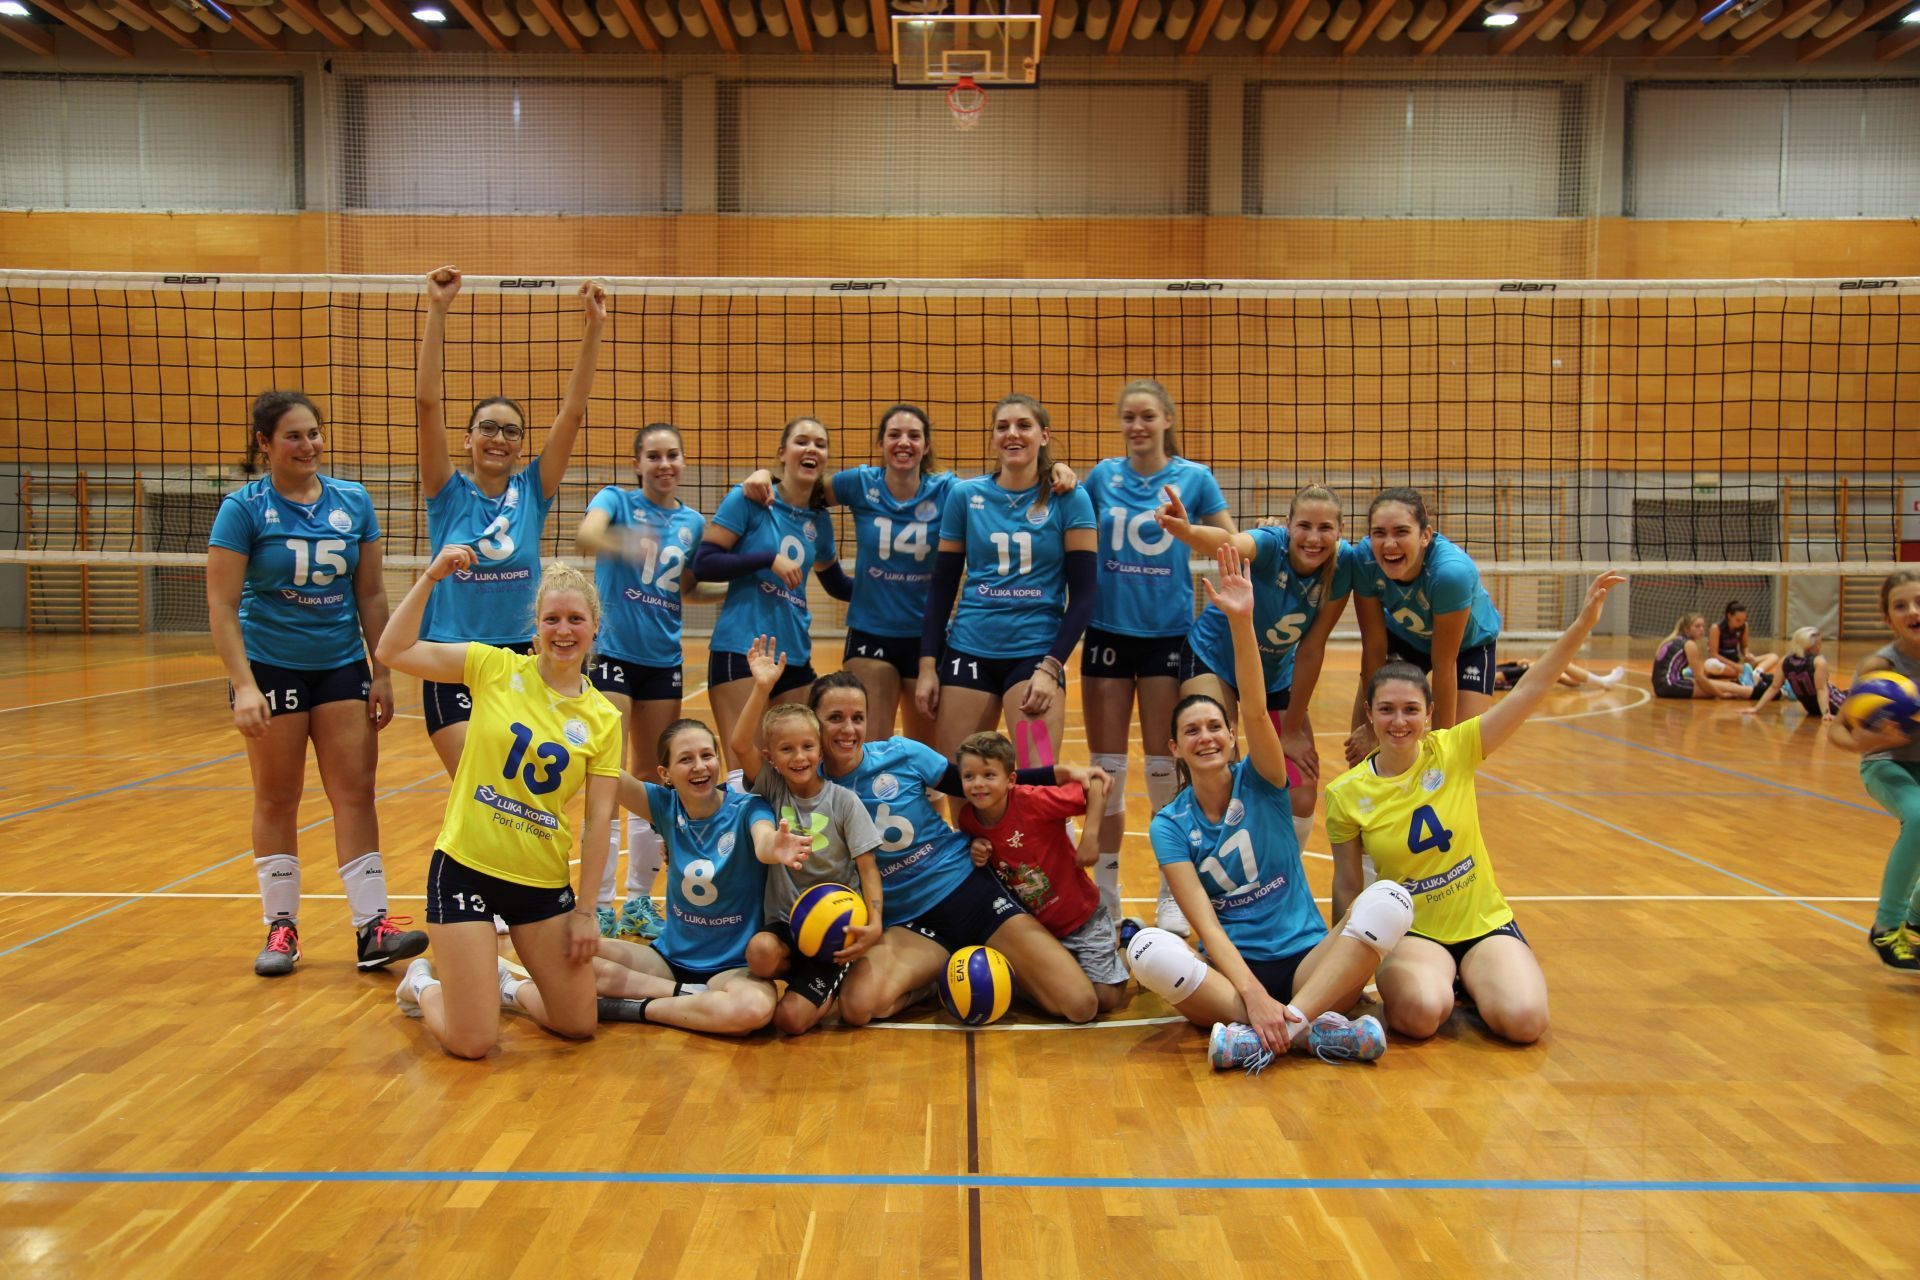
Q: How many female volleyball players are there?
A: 14